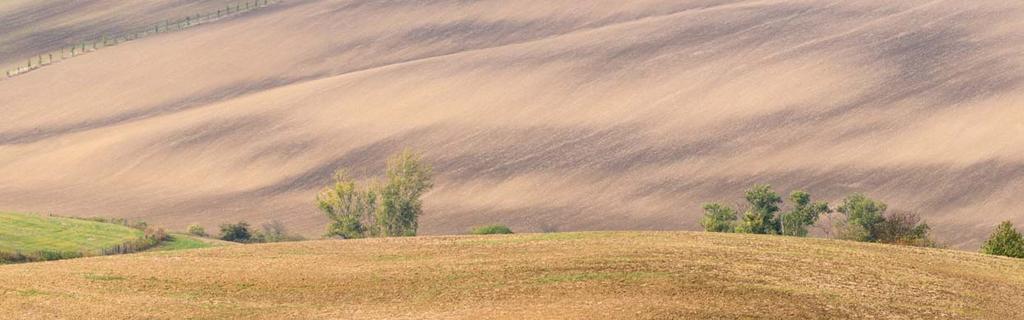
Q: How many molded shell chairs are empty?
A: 0